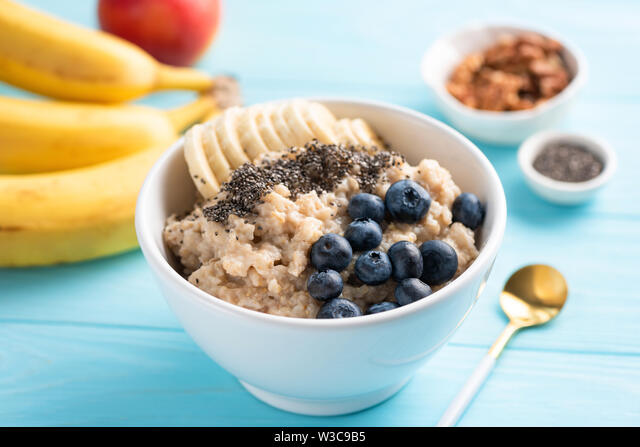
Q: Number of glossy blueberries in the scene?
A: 12